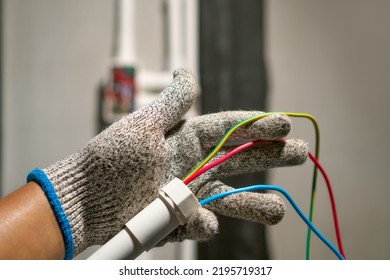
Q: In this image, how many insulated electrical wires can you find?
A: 3